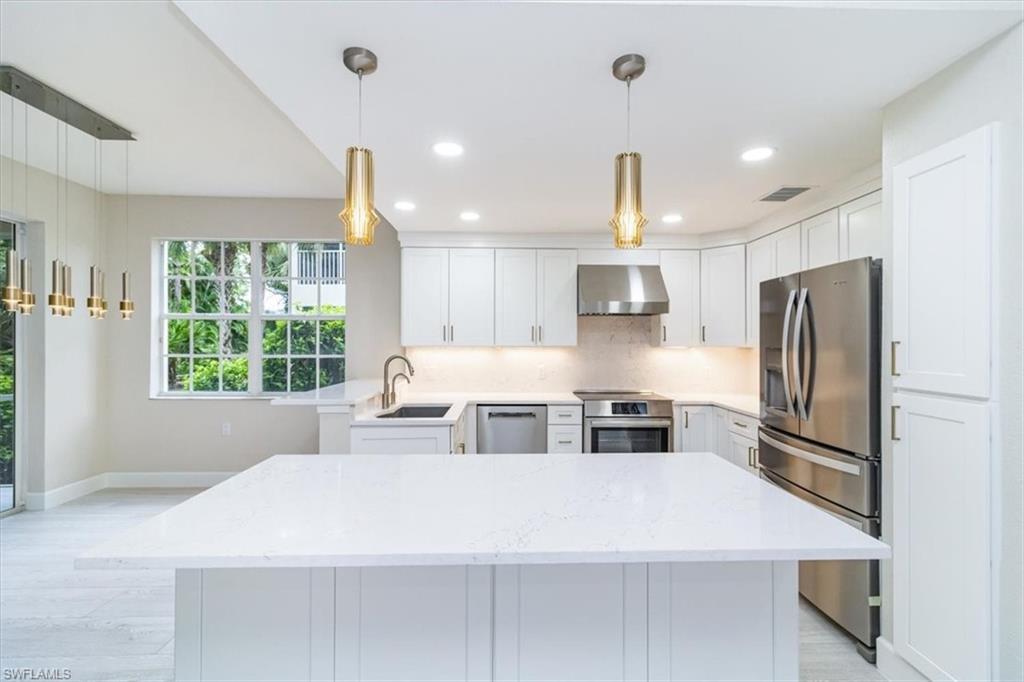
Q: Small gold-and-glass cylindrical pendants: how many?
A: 7